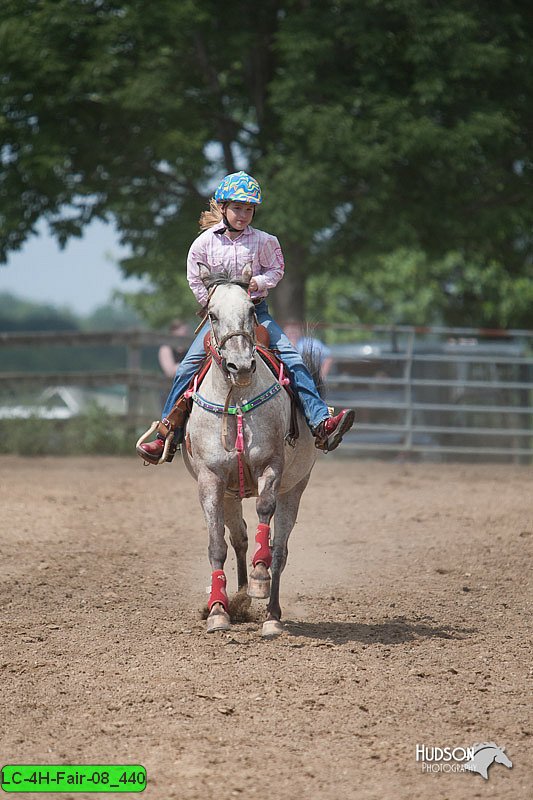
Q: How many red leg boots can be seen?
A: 2